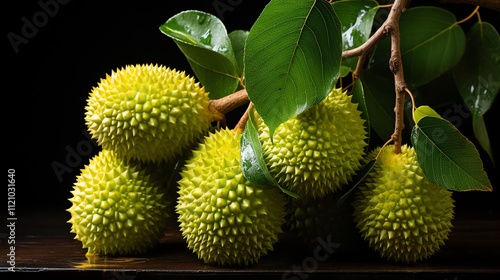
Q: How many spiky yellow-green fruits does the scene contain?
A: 5